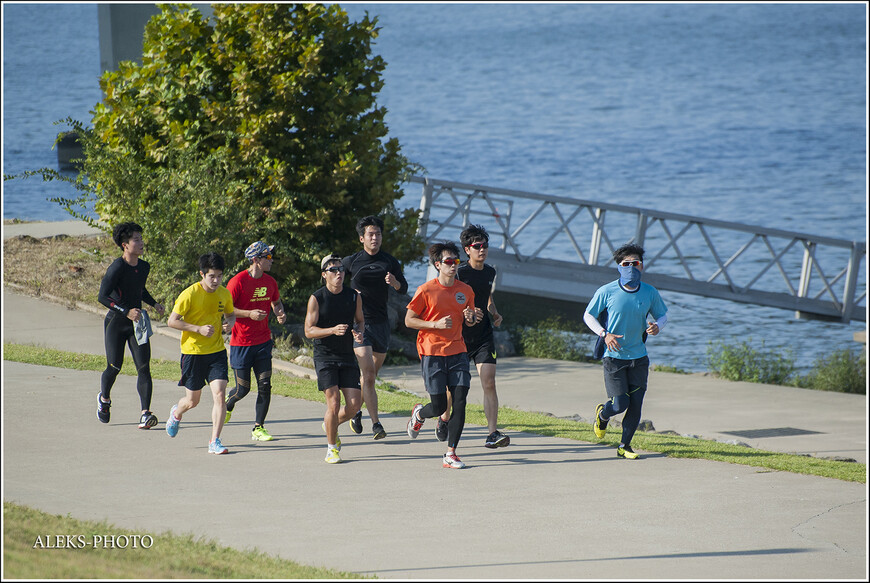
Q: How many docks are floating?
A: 1